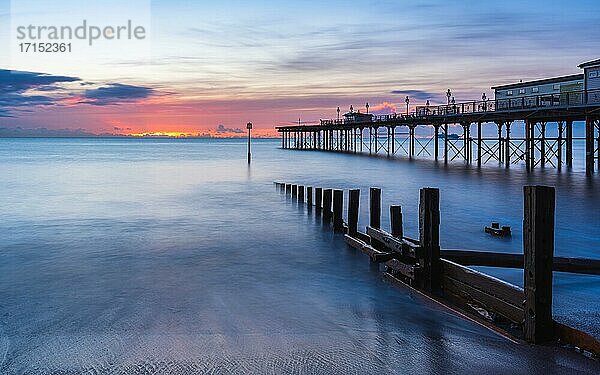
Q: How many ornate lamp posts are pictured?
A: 8